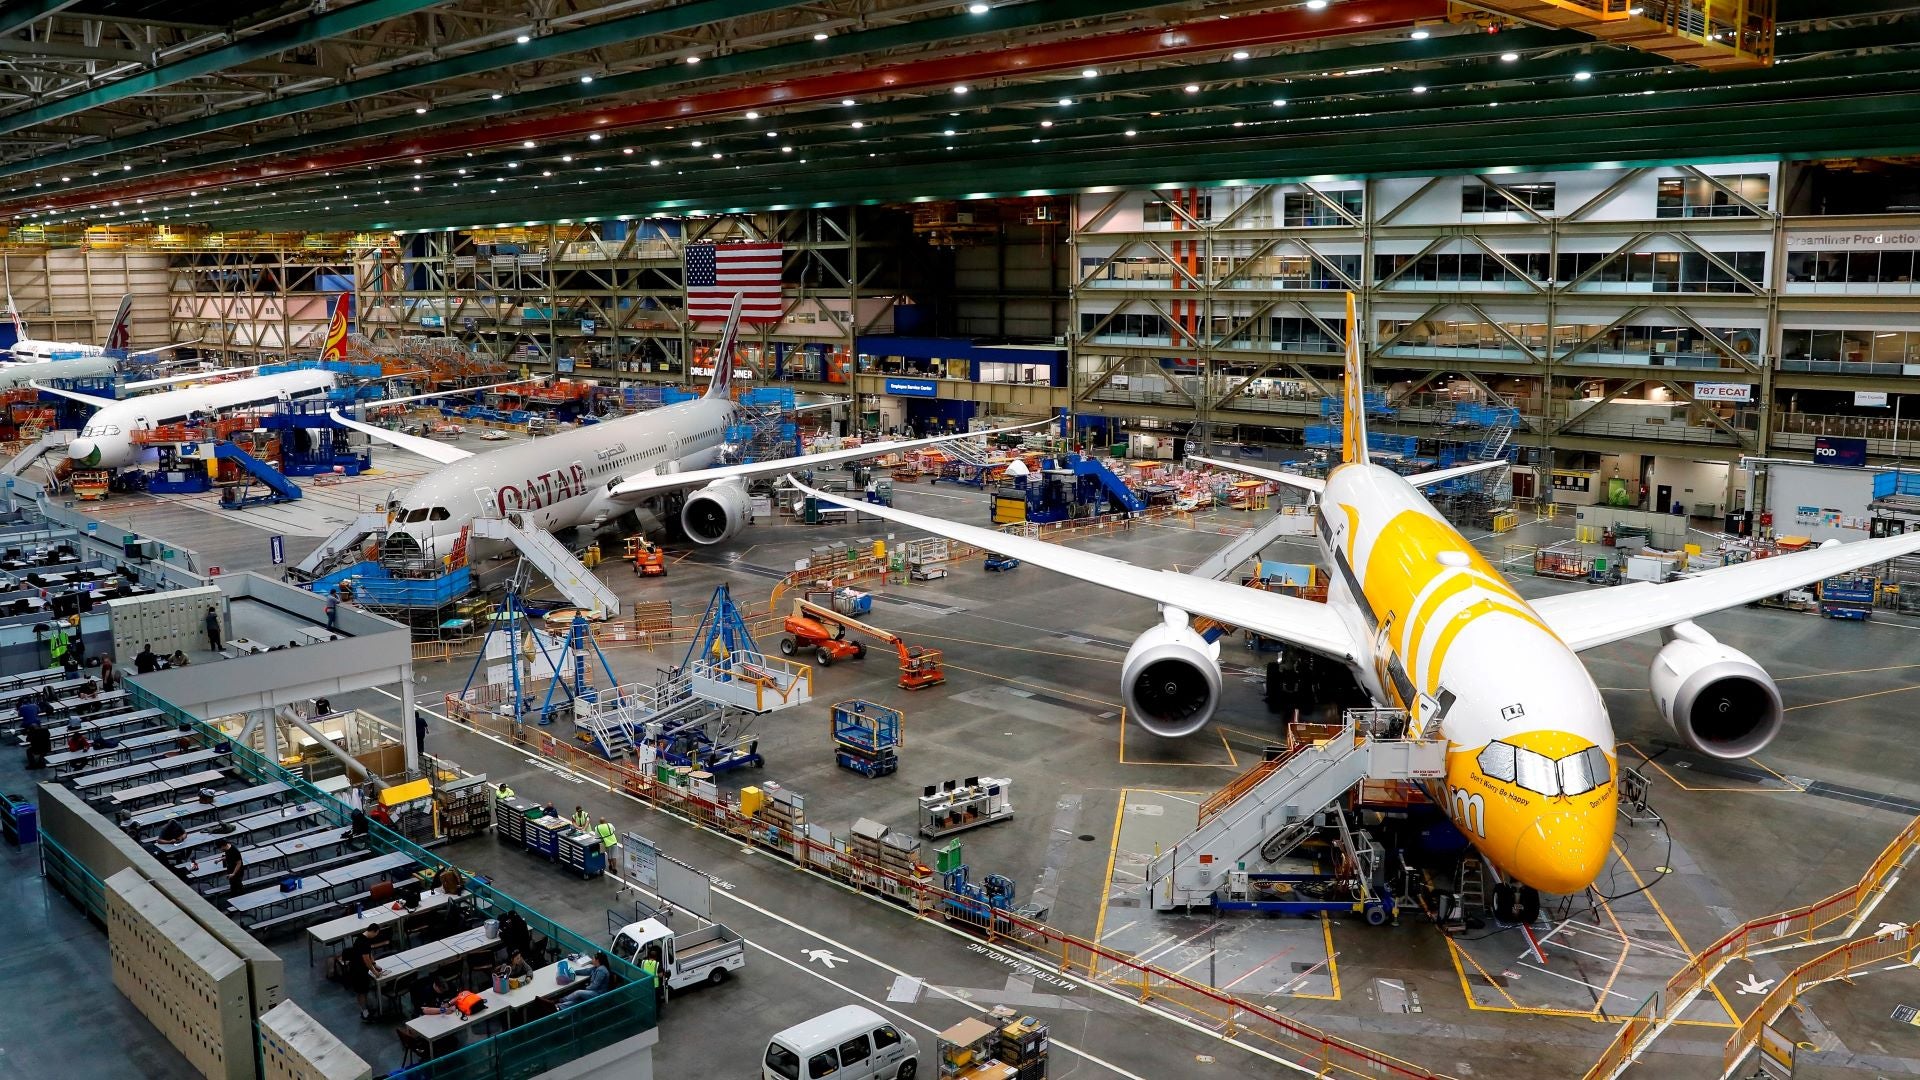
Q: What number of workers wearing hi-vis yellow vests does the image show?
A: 4